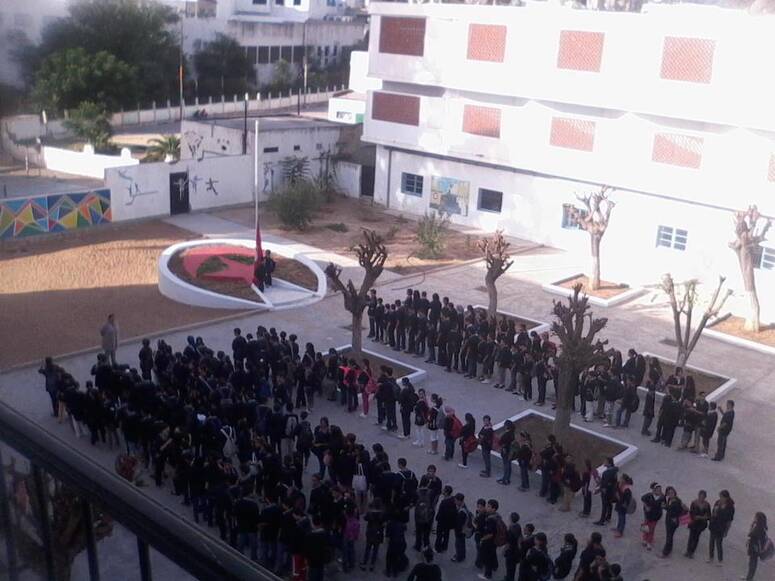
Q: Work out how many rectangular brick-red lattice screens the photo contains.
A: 8